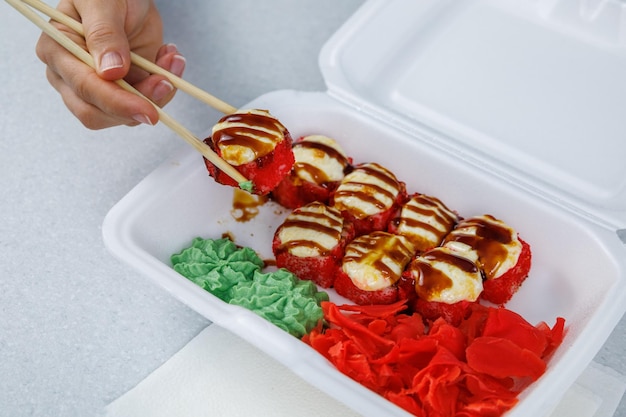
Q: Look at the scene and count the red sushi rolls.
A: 8